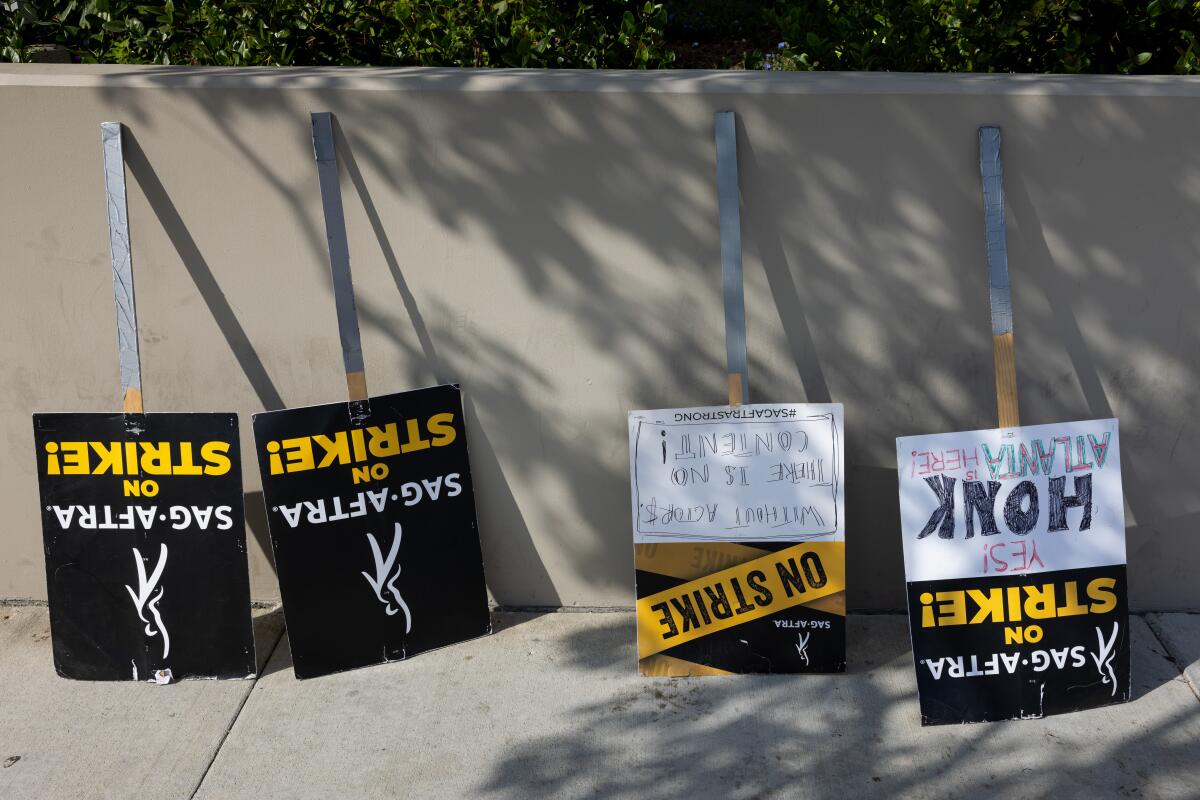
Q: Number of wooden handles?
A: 4